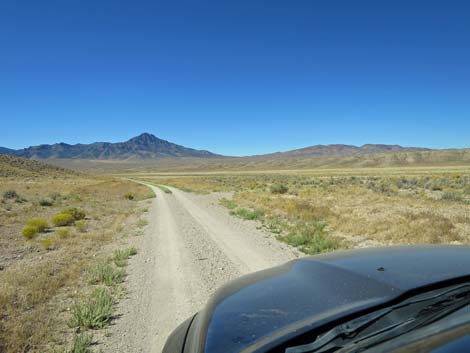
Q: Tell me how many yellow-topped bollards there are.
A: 0